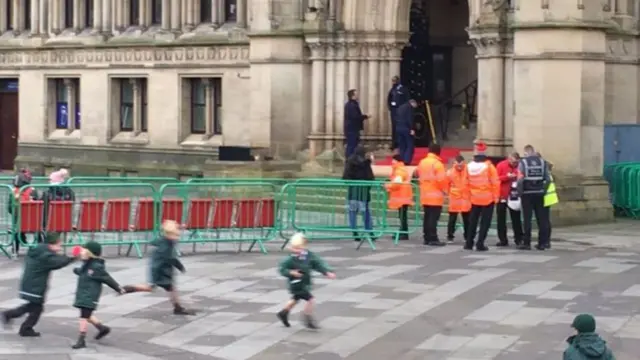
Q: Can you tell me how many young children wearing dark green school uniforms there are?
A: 5